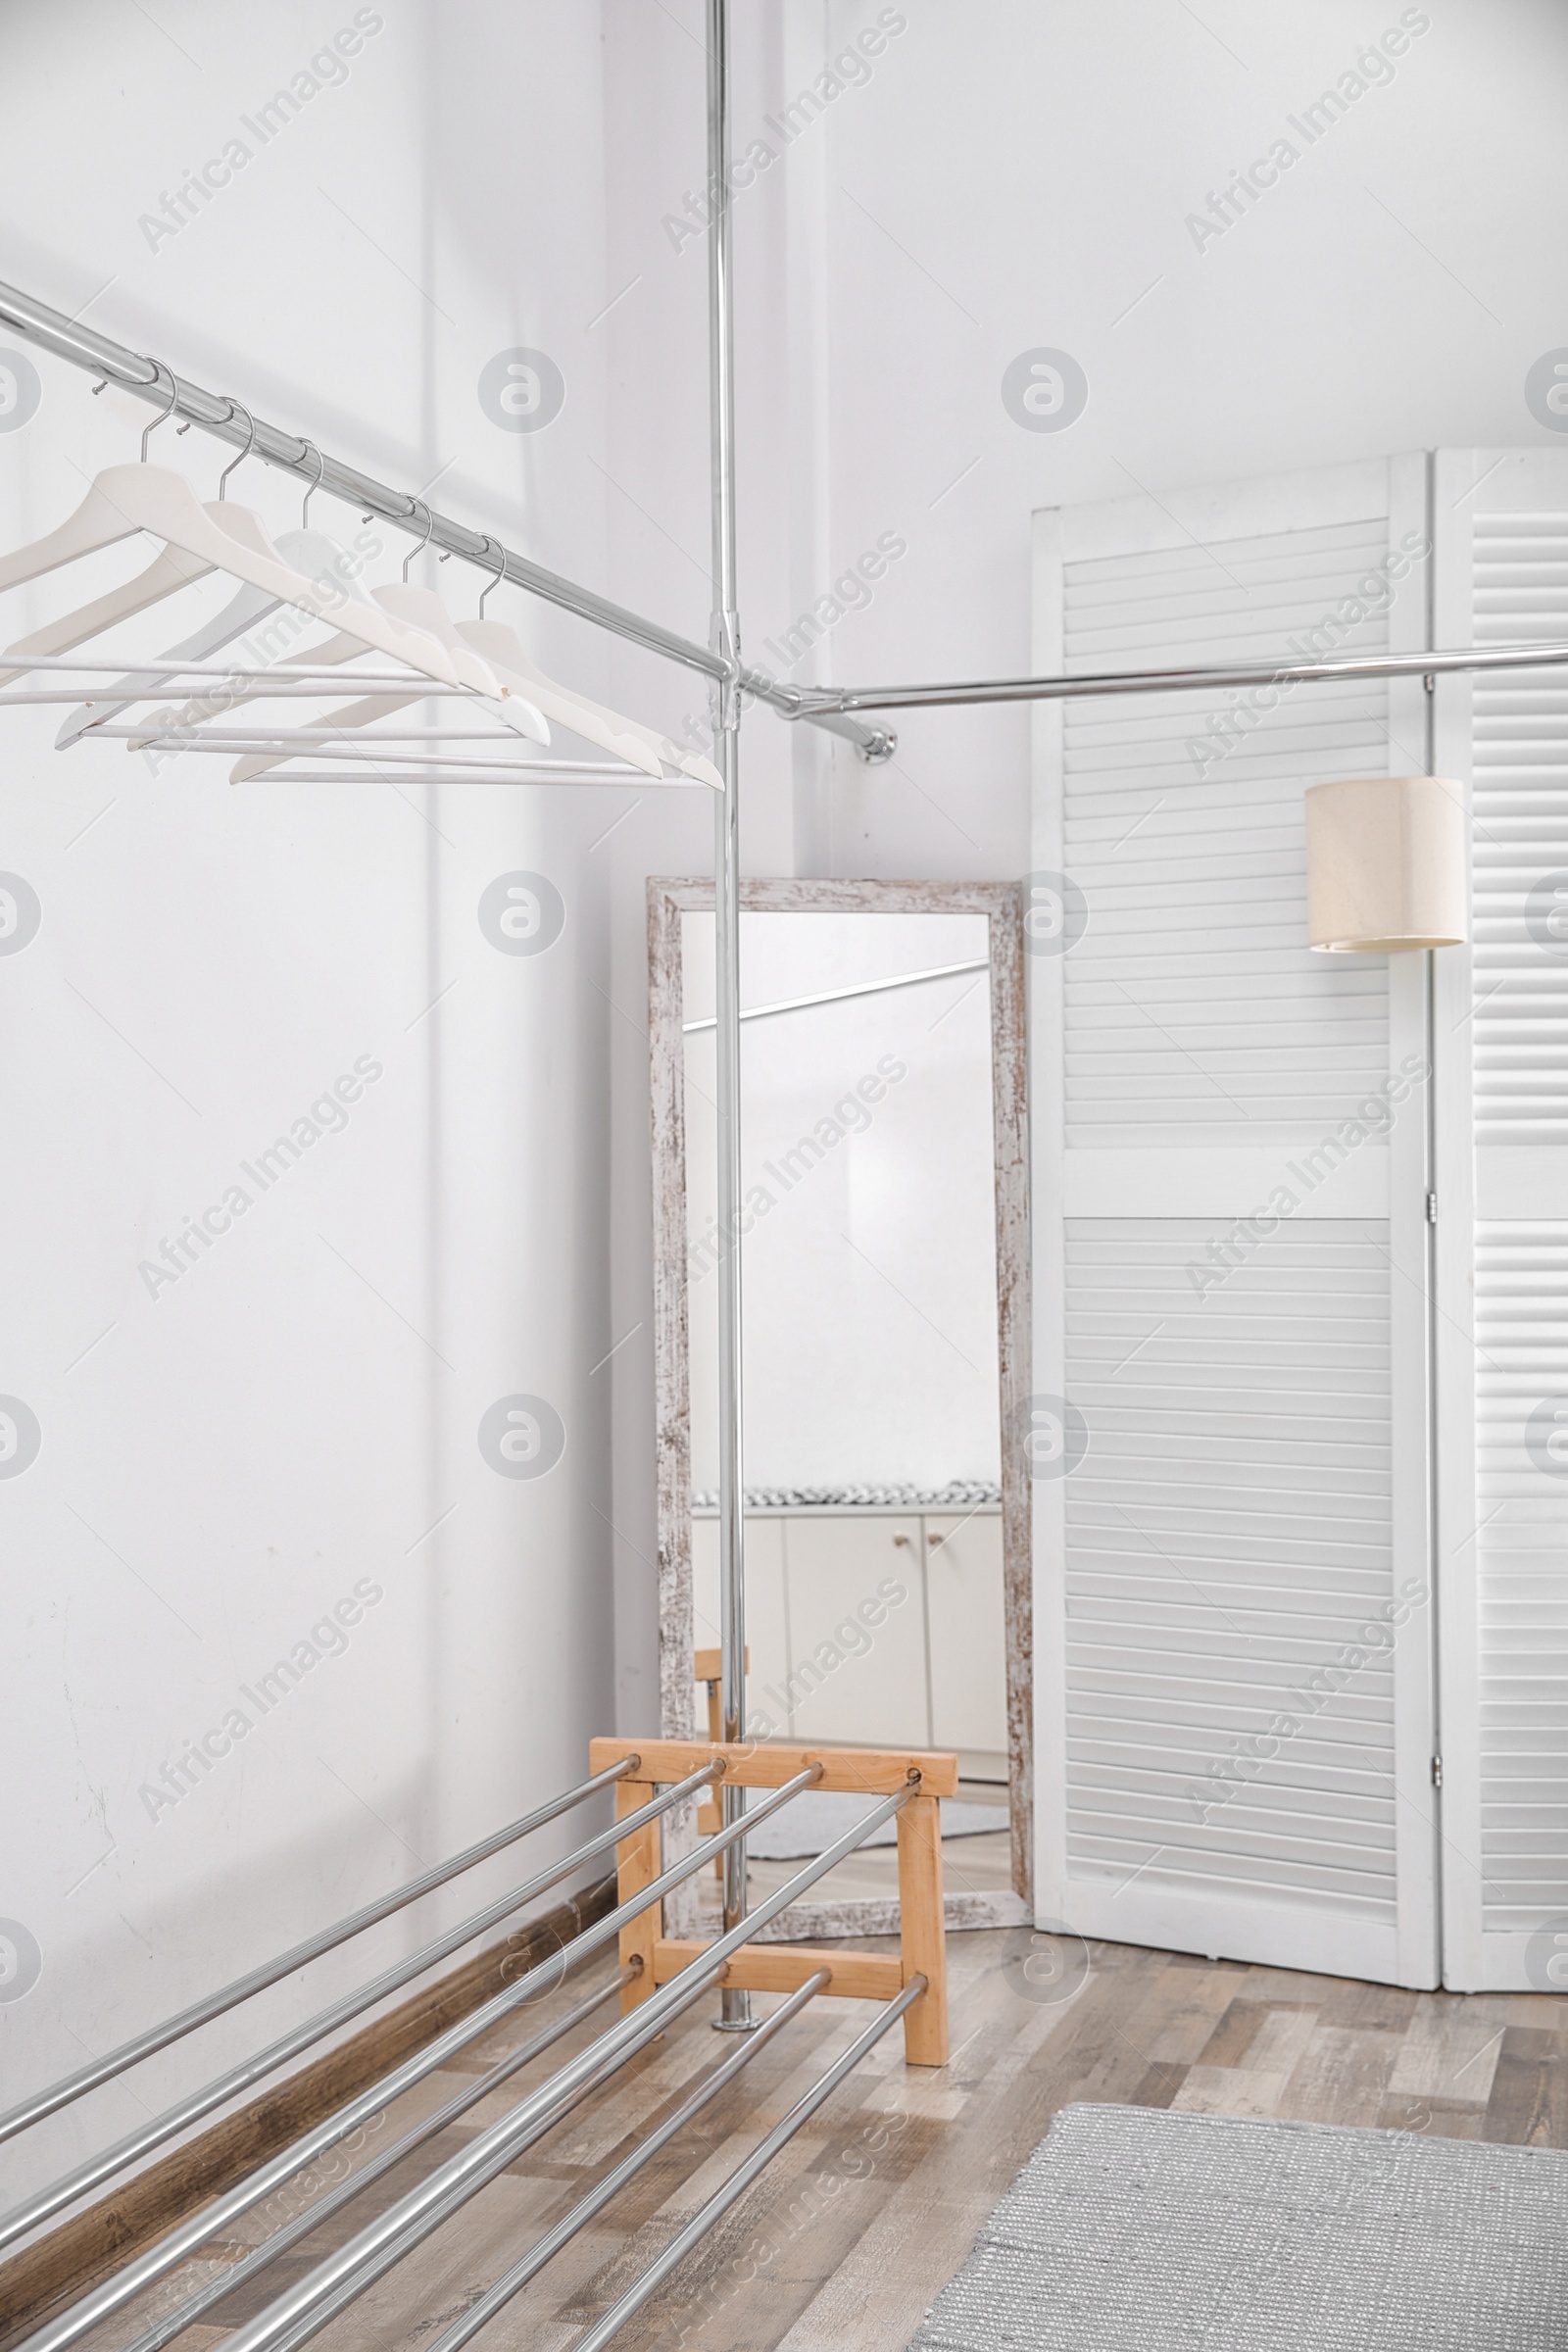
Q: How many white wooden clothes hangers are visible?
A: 5